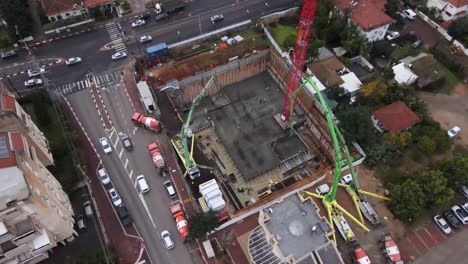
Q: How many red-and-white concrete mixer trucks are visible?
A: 5